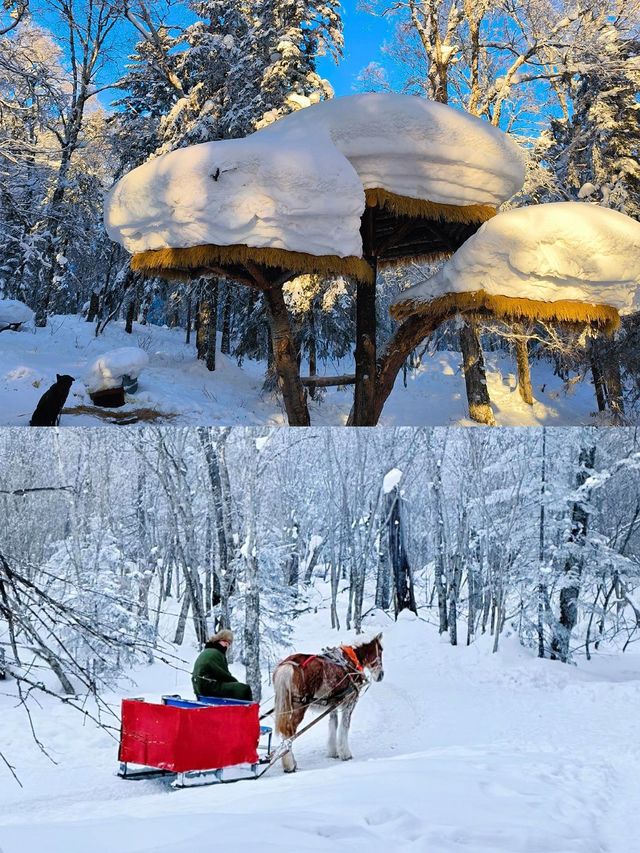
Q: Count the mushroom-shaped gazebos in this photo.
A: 3